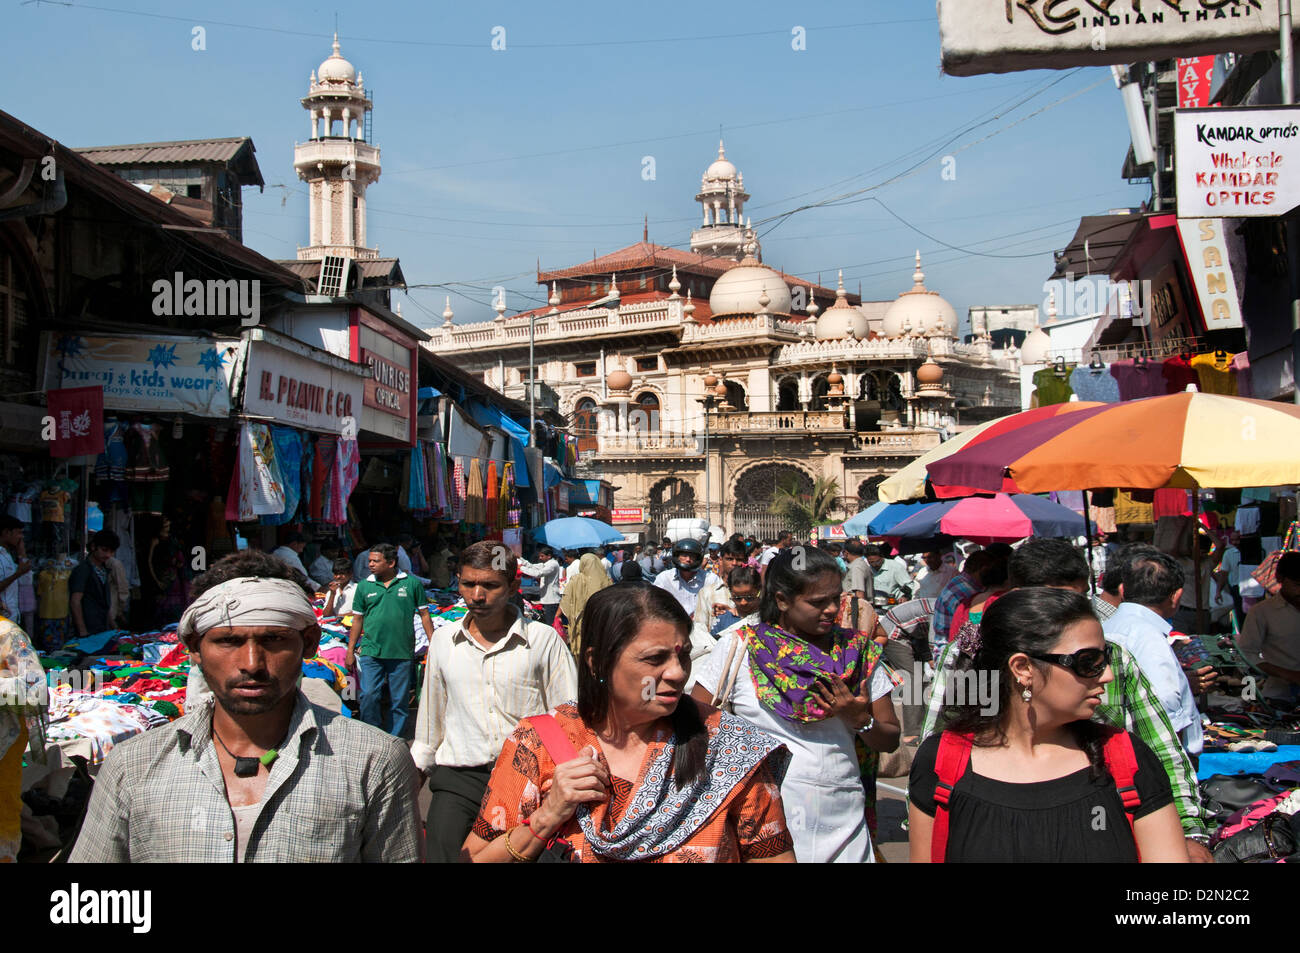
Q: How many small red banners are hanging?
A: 1